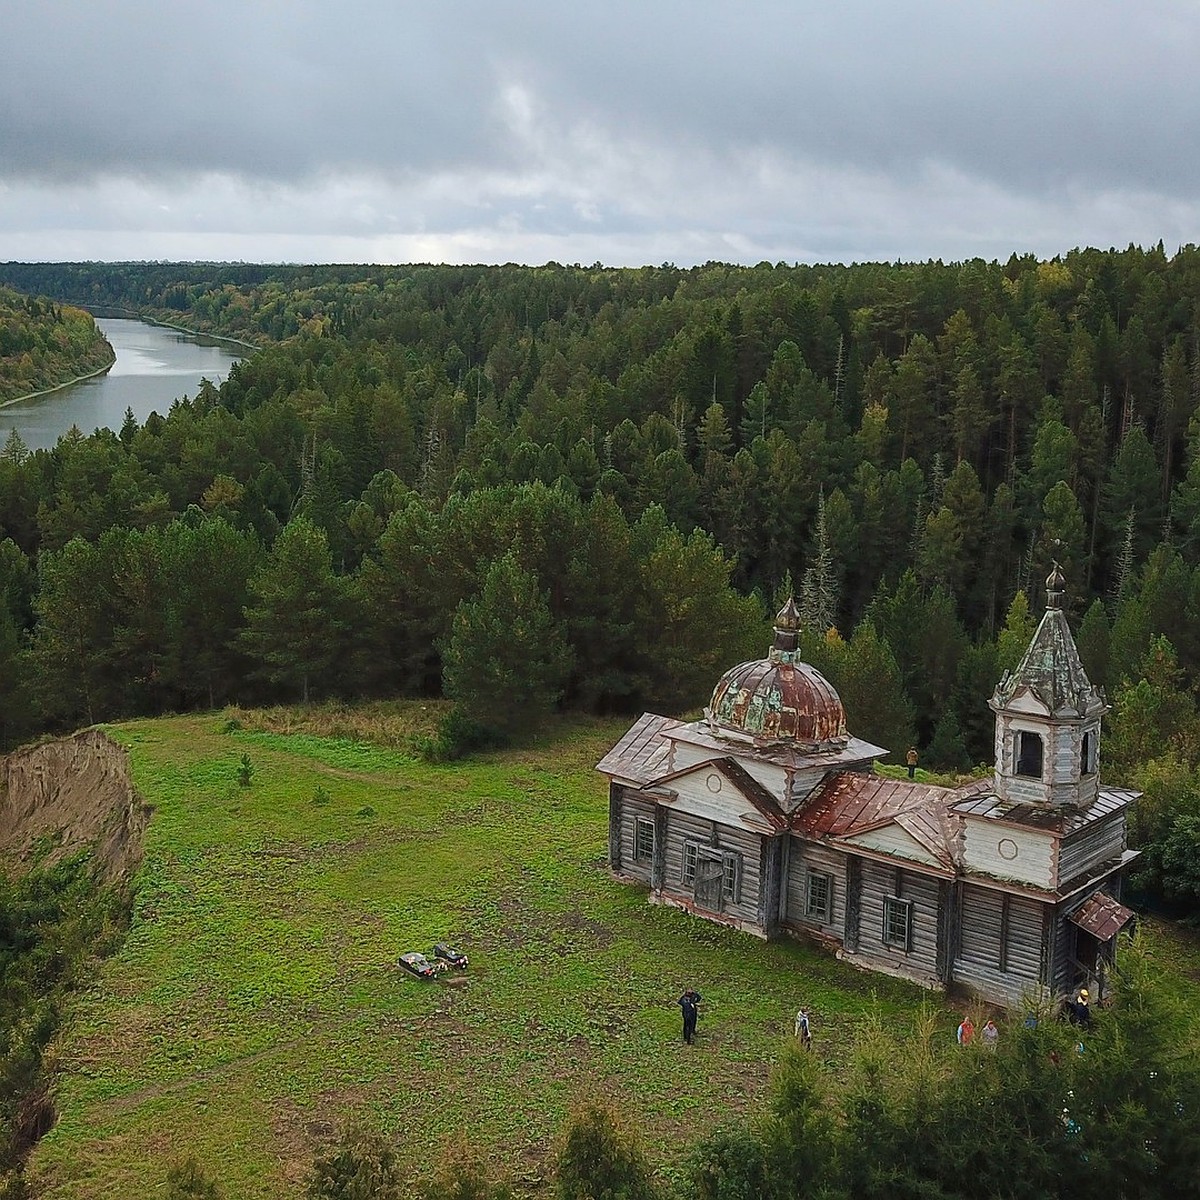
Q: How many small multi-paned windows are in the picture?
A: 5